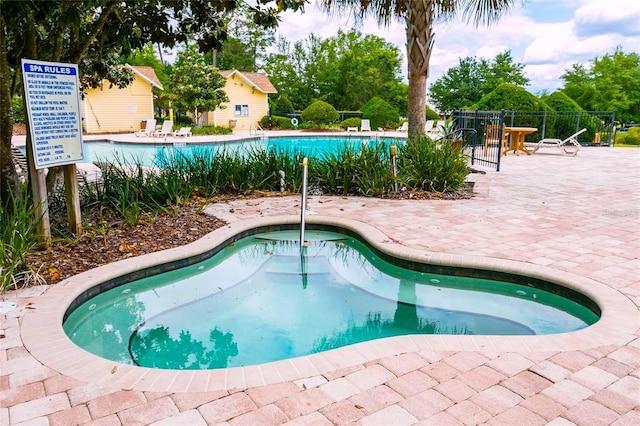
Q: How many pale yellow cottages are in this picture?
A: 2